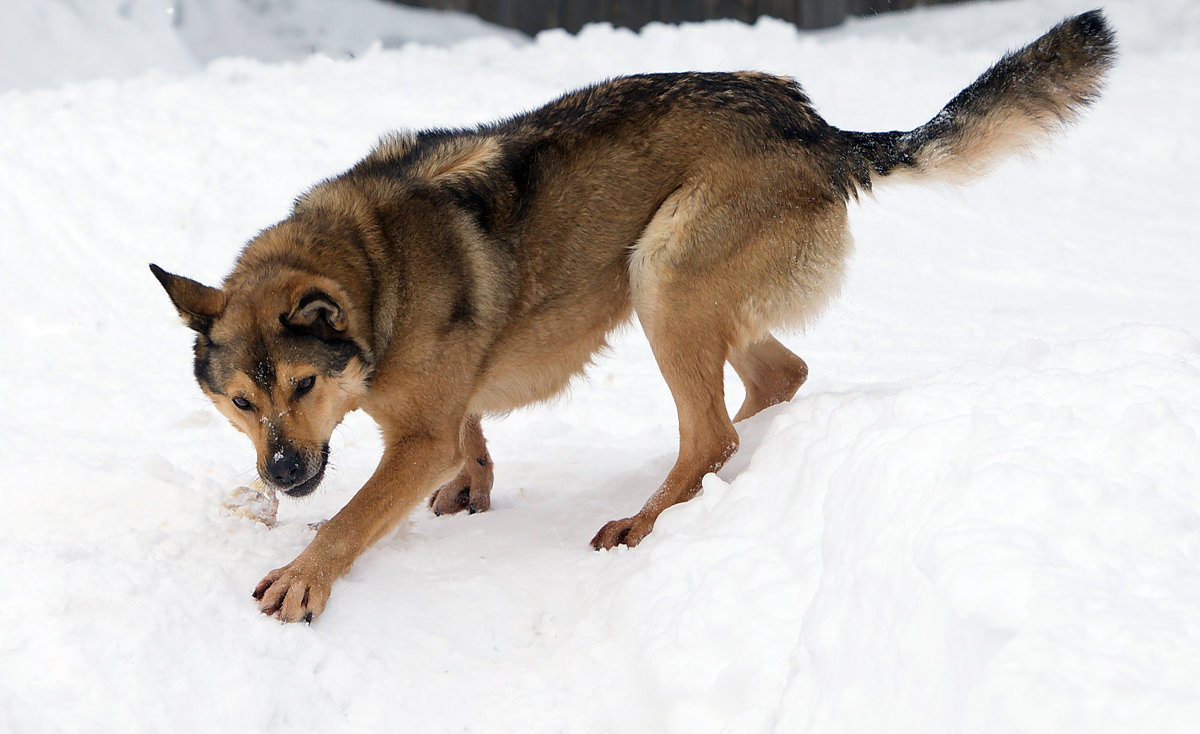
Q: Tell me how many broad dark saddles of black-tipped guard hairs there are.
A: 1